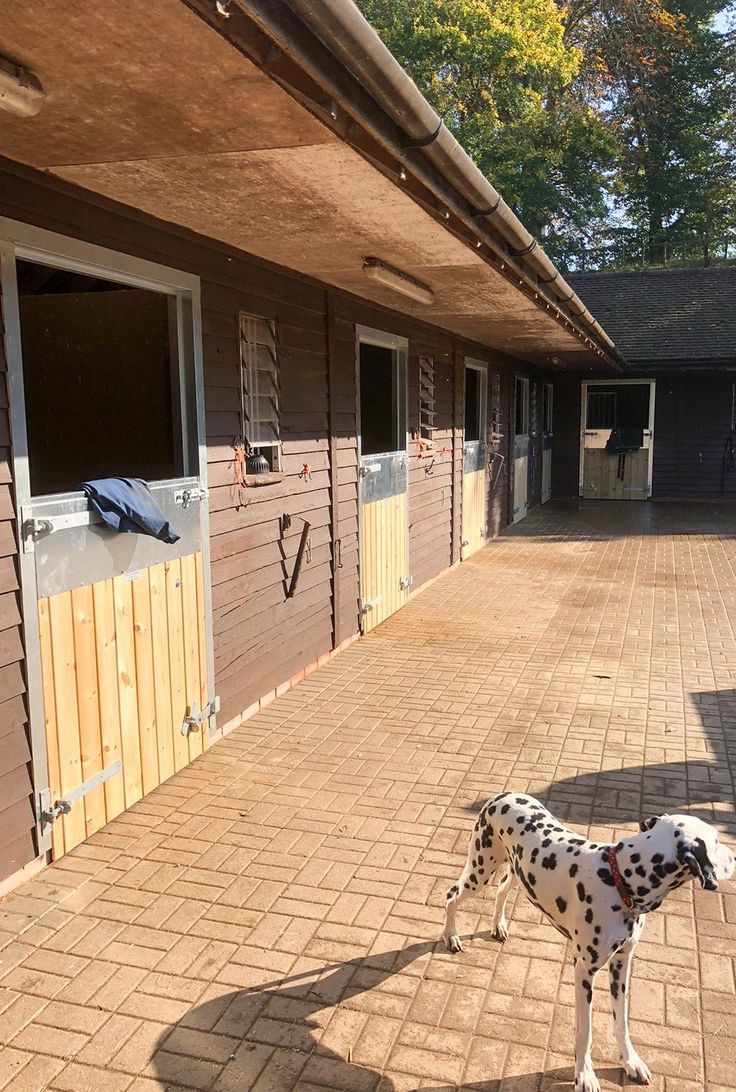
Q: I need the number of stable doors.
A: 6